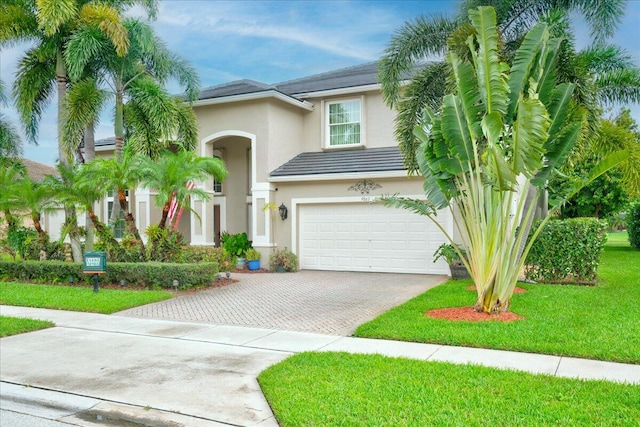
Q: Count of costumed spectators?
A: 0